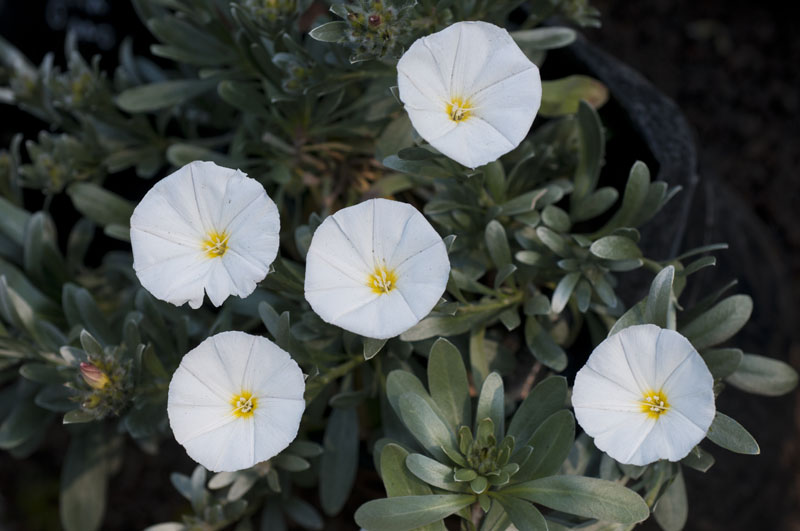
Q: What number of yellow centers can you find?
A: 5